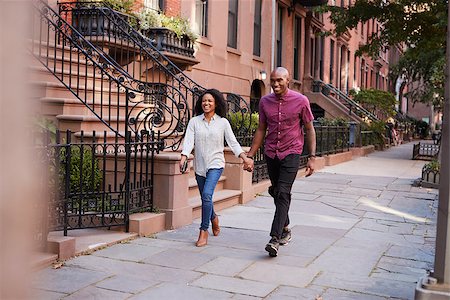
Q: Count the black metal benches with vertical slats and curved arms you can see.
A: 0